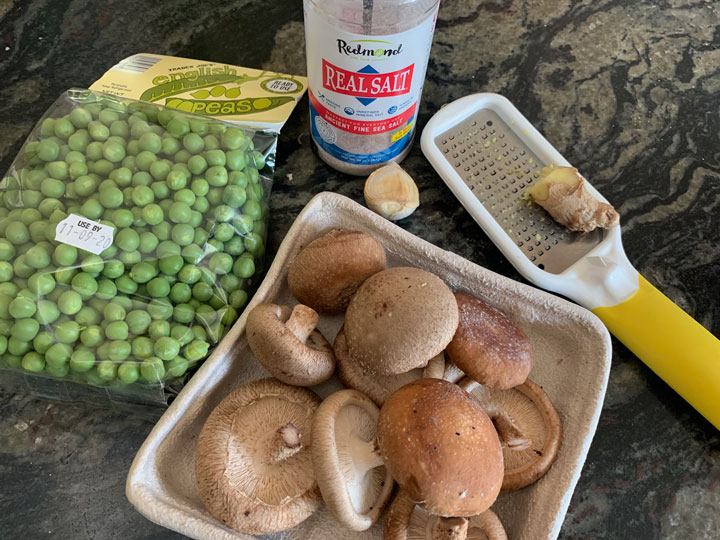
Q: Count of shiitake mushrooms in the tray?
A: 10